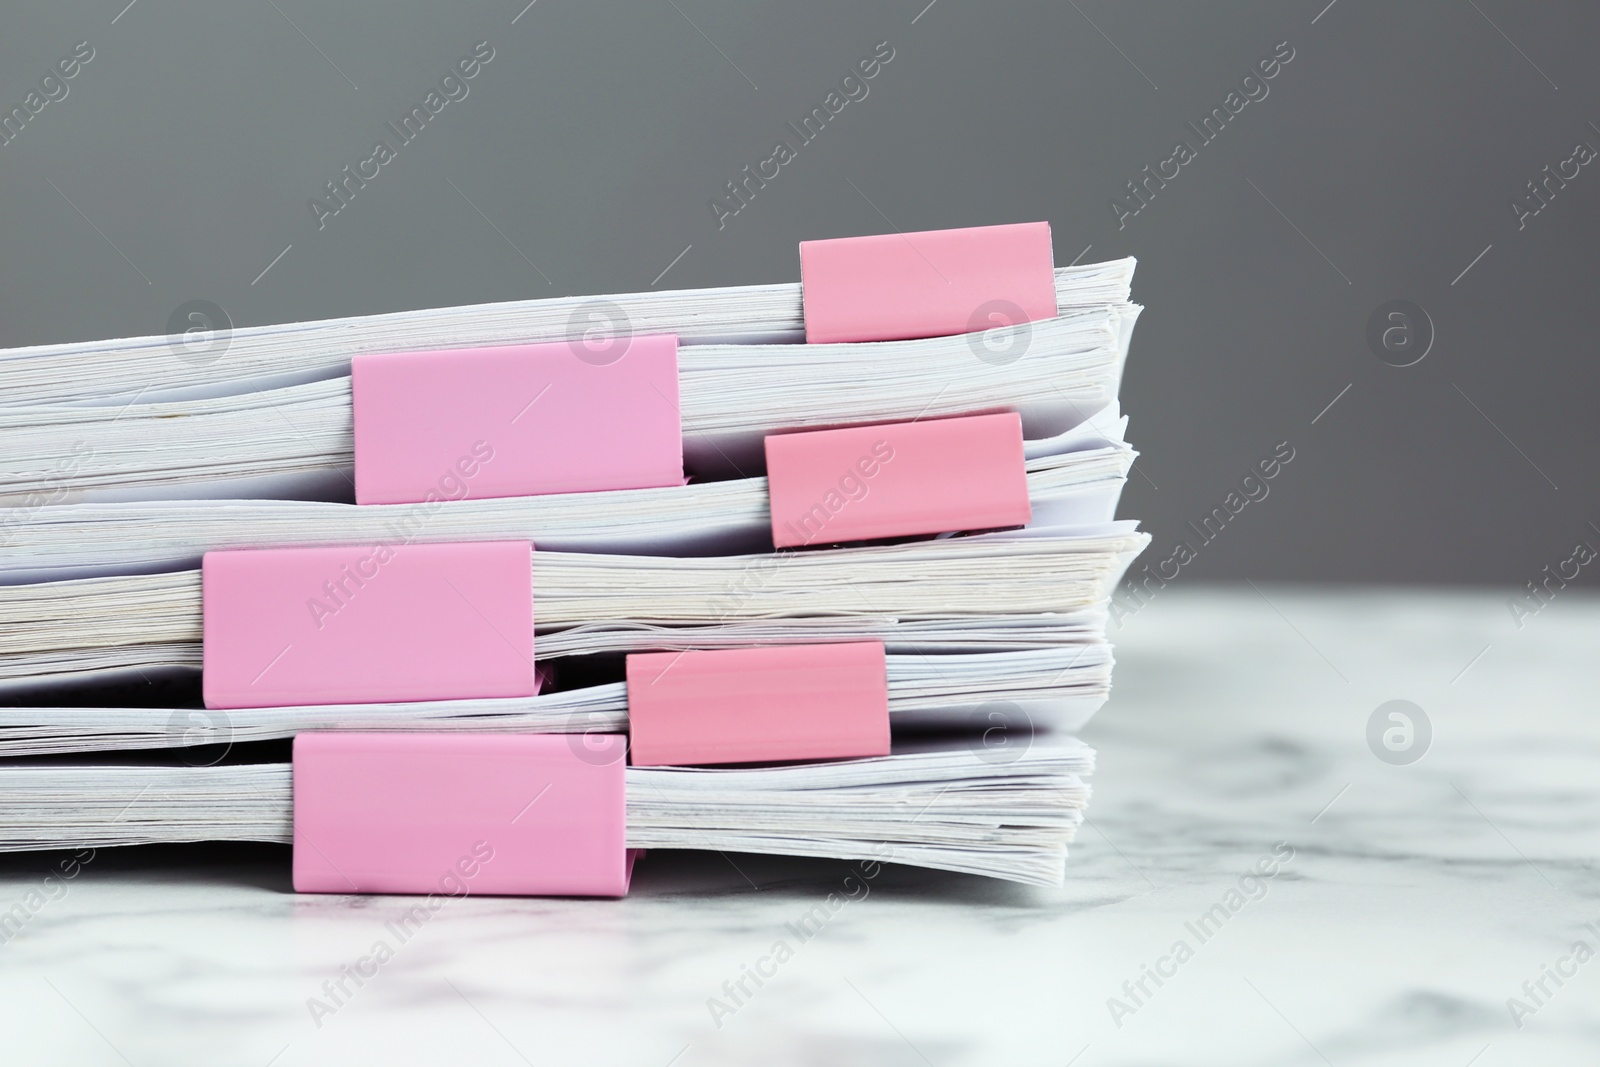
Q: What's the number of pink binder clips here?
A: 6